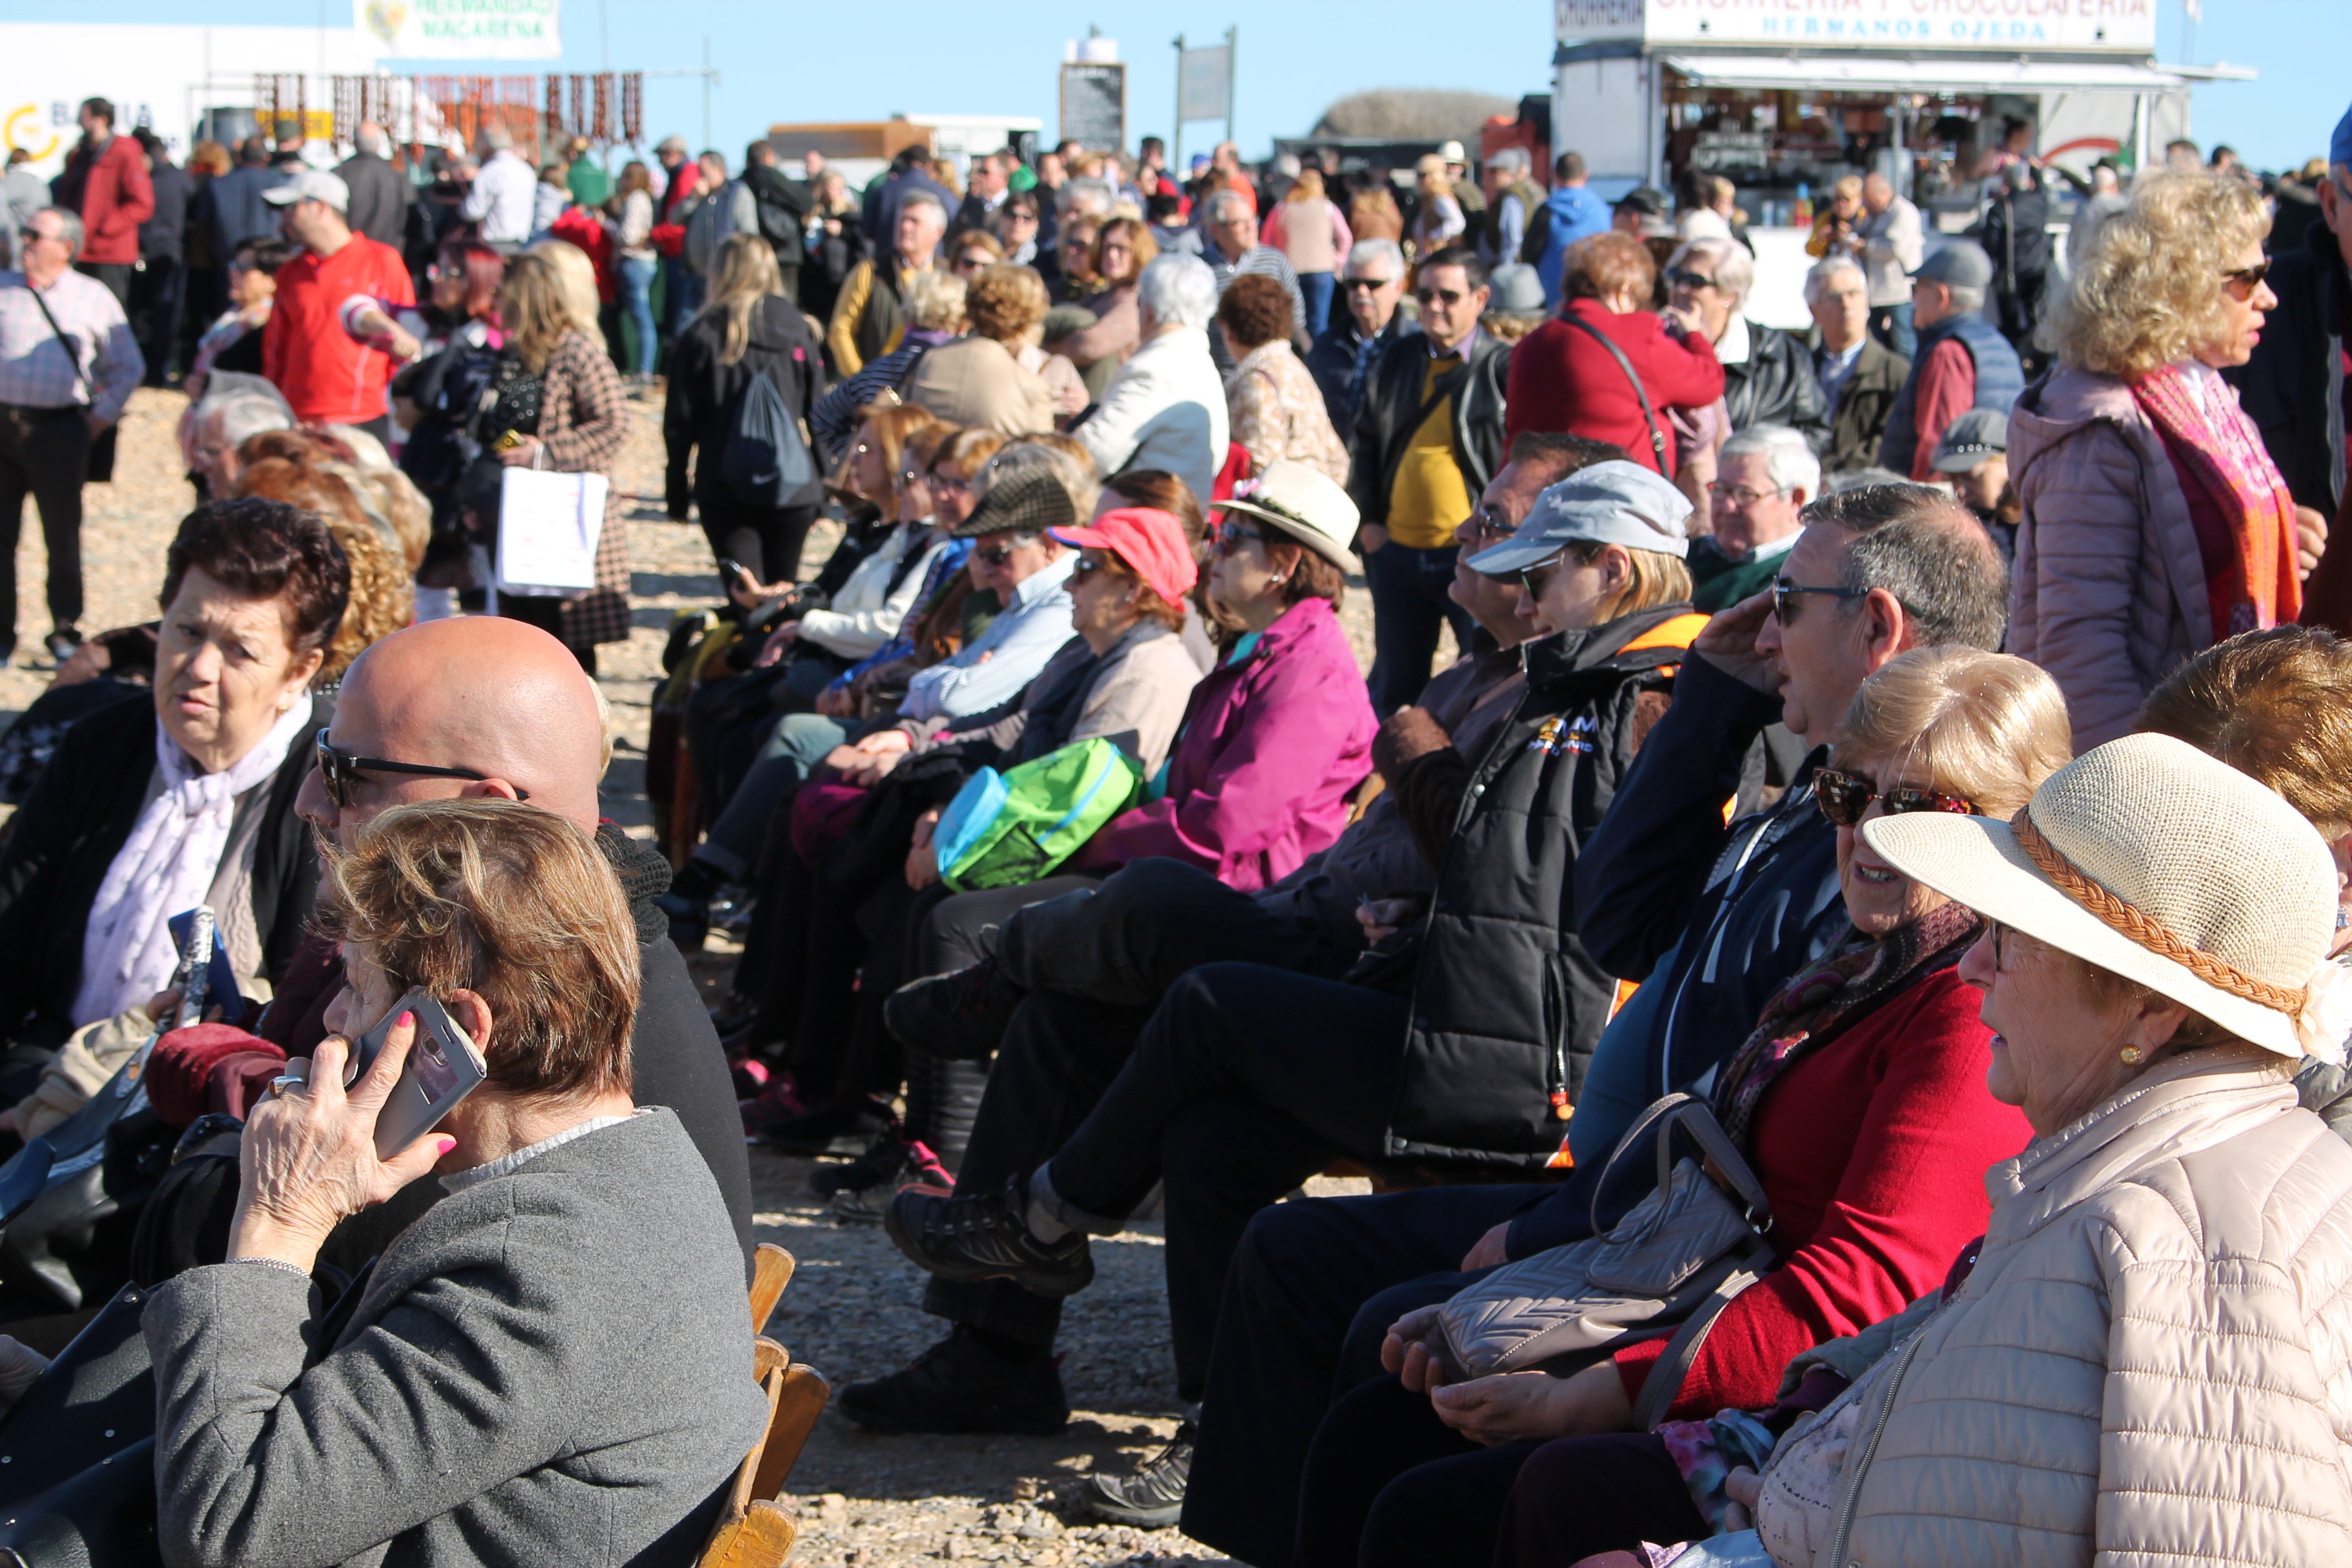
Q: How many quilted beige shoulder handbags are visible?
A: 1